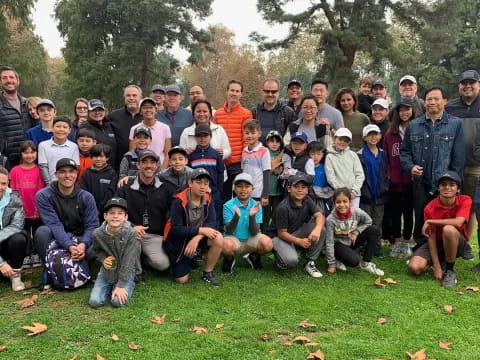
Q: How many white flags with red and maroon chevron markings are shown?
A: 0